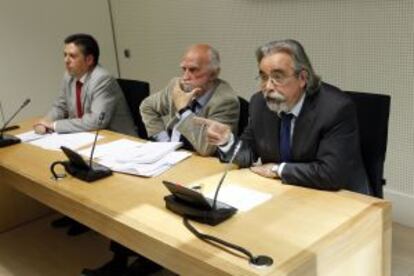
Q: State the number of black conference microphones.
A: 3